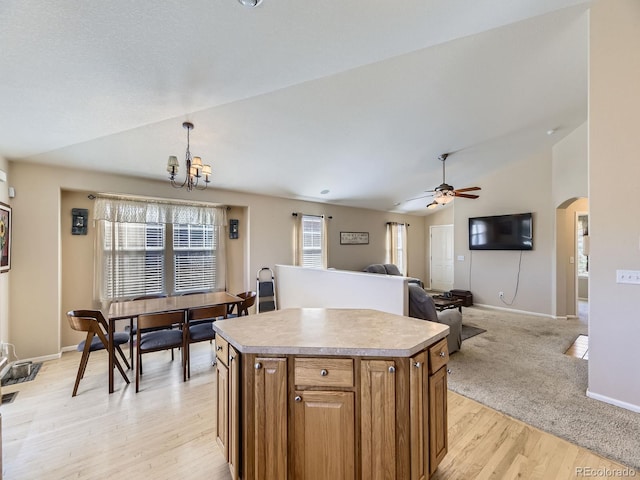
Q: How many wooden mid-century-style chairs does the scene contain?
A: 6